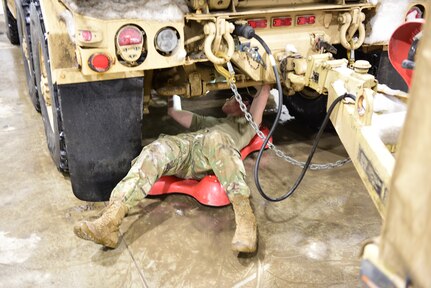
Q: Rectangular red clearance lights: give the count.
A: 3